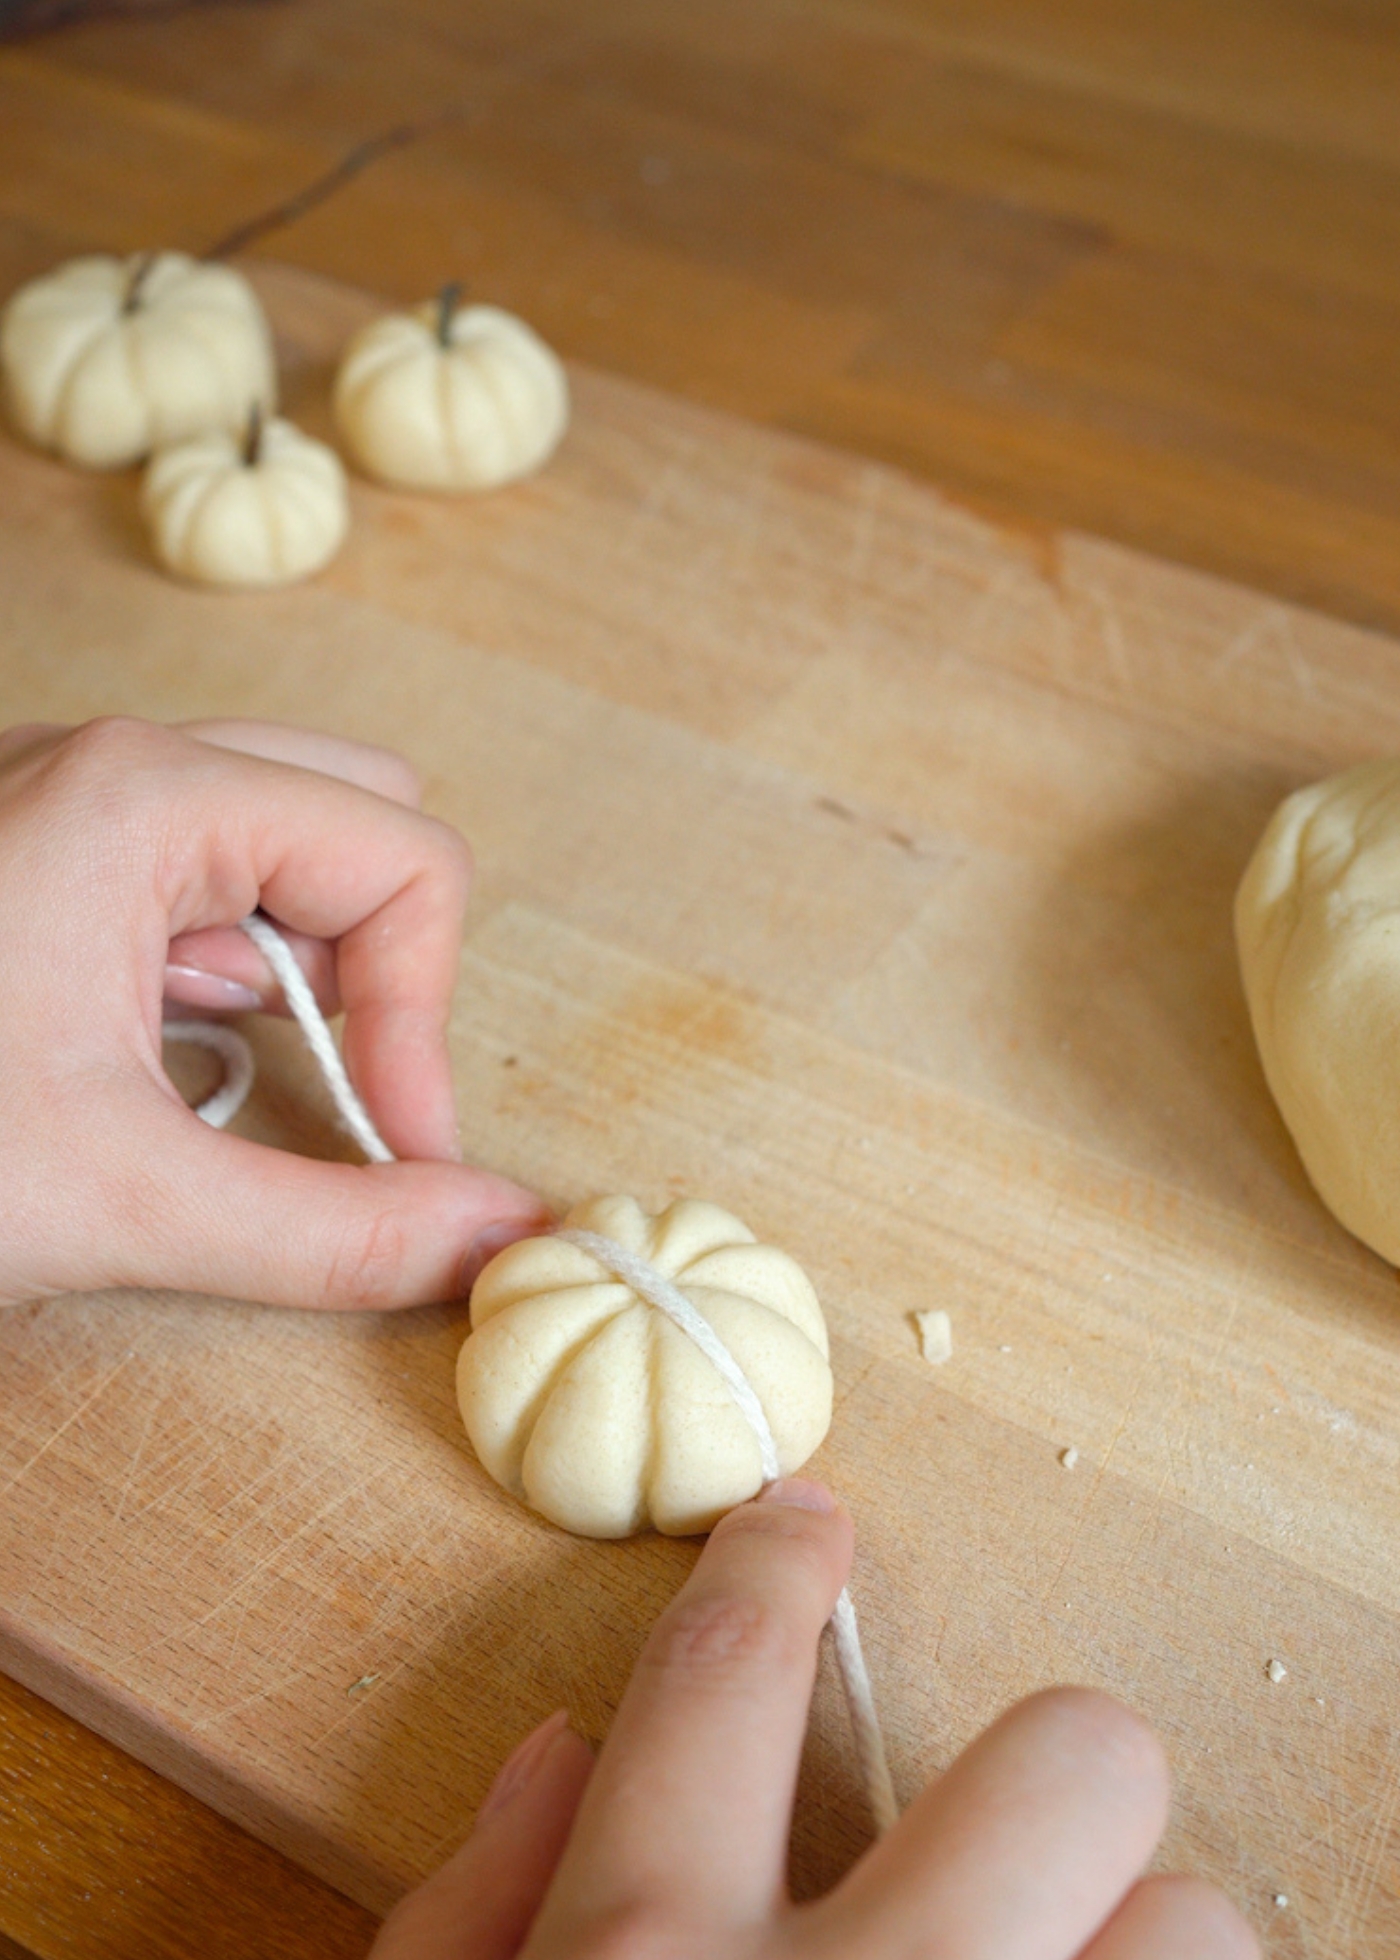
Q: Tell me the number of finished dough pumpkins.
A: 3